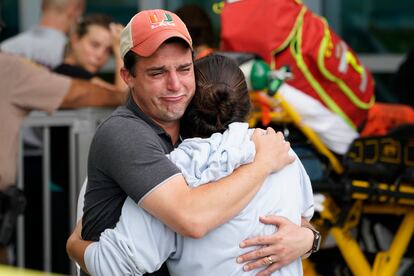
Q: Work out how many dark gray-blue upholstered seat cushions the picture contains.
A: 0